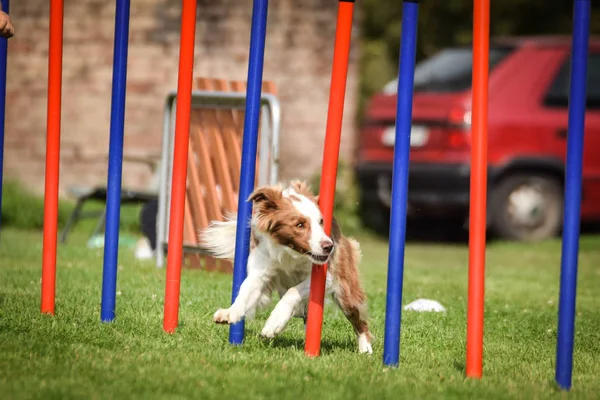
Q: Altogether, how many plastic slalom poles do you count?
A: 9